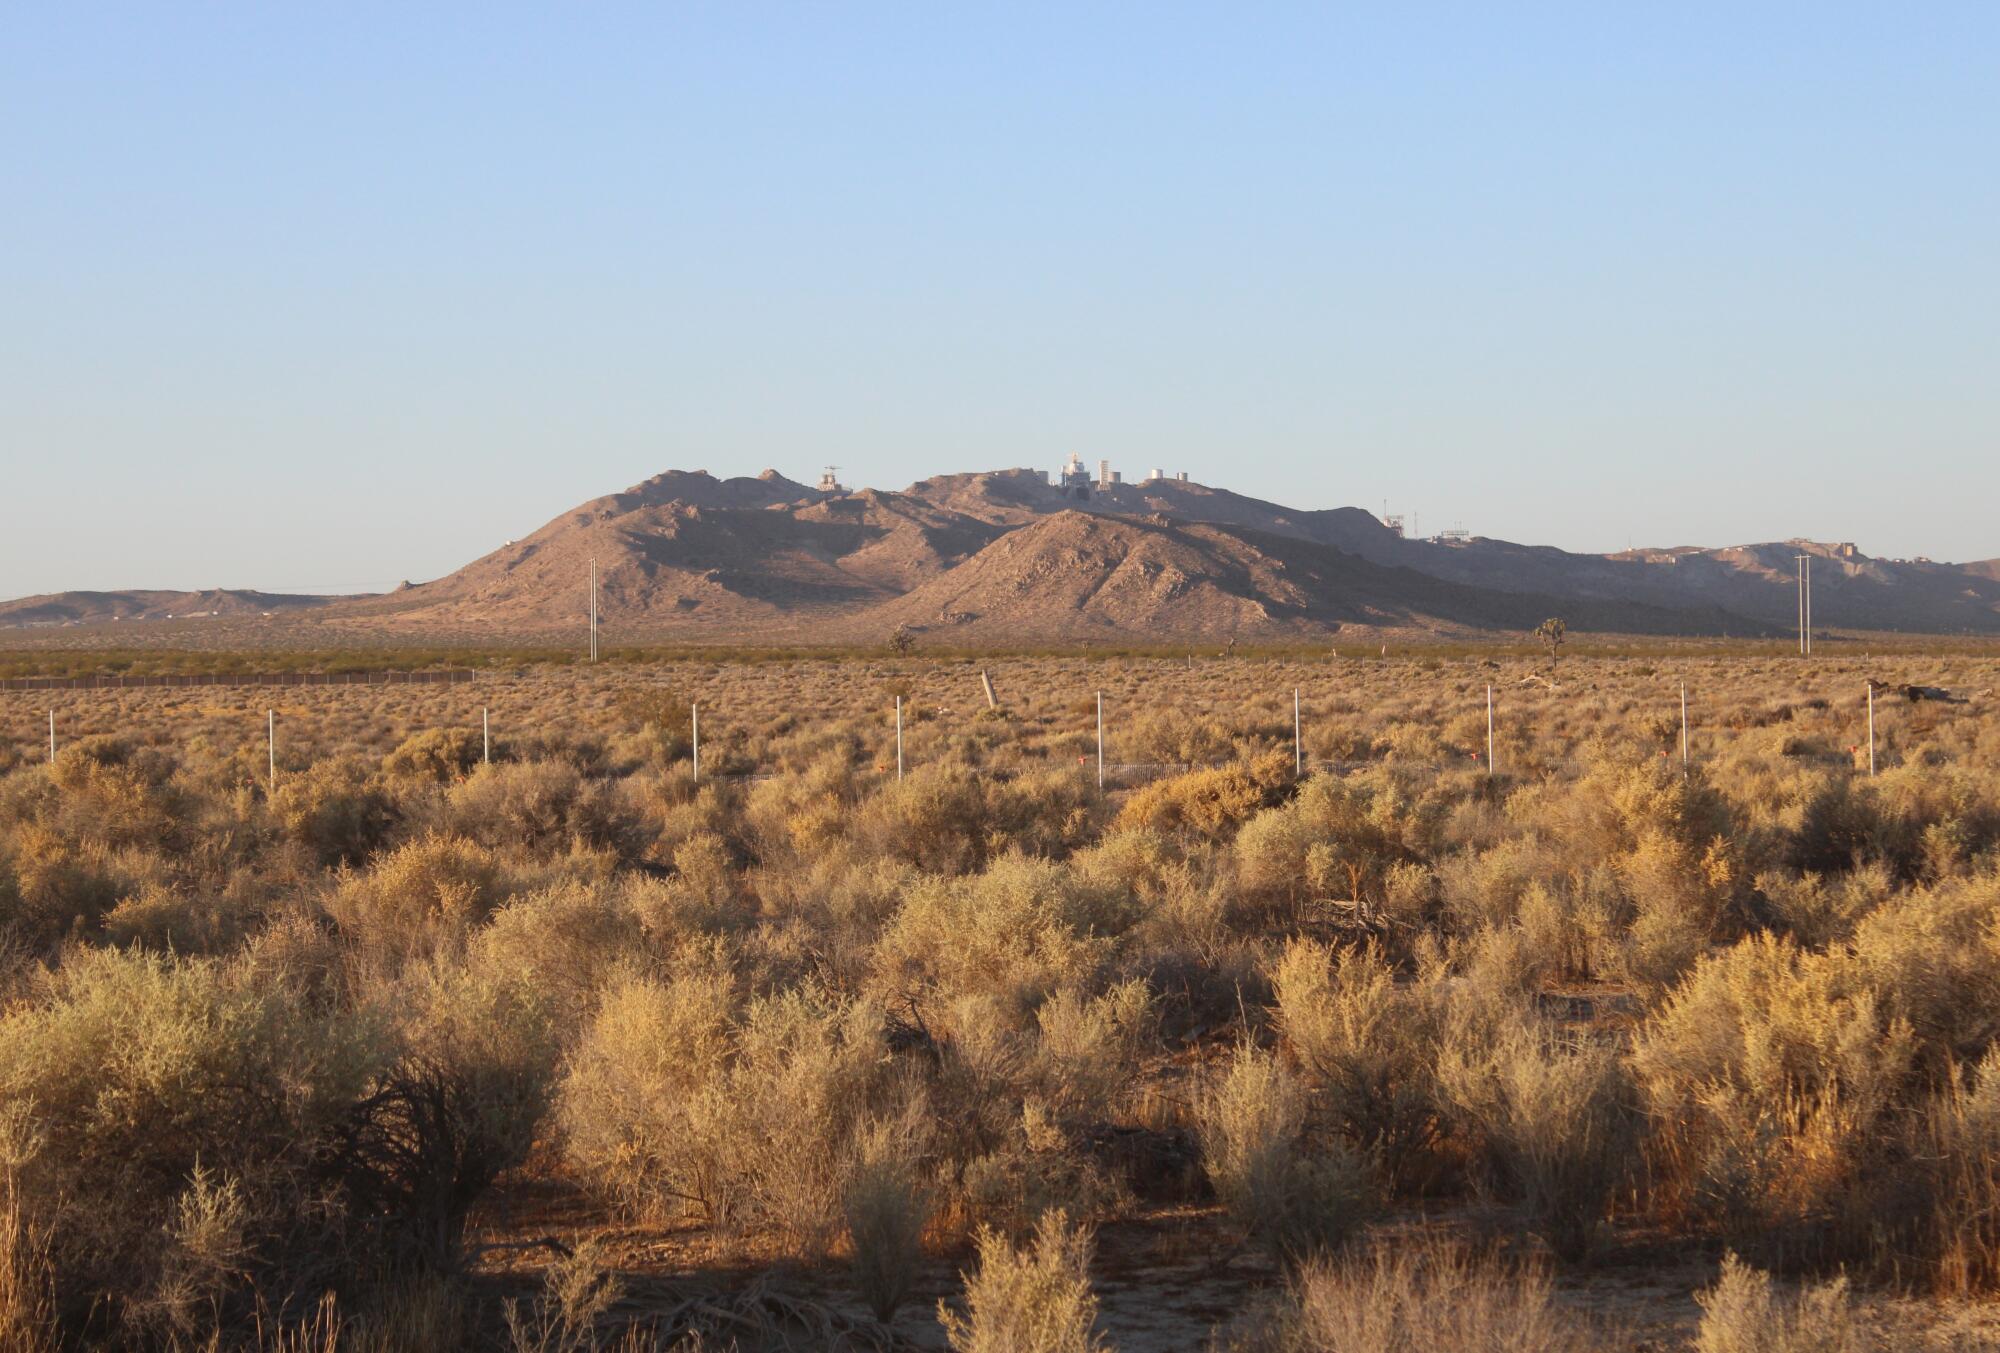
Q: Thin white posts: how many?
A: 10